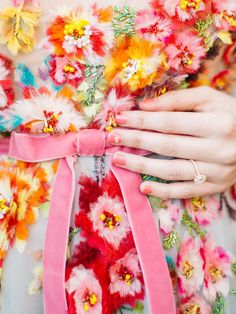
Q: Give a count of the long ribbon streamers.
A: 2